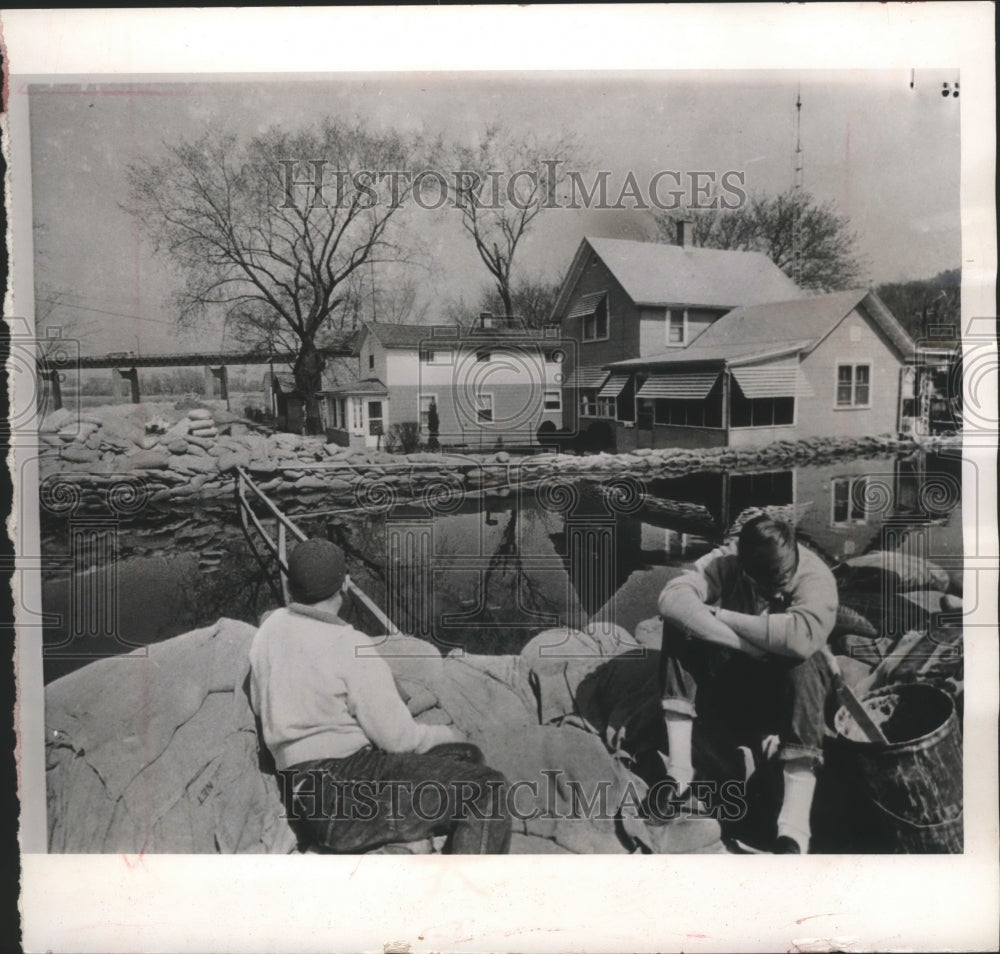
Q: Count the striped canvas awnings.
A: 5